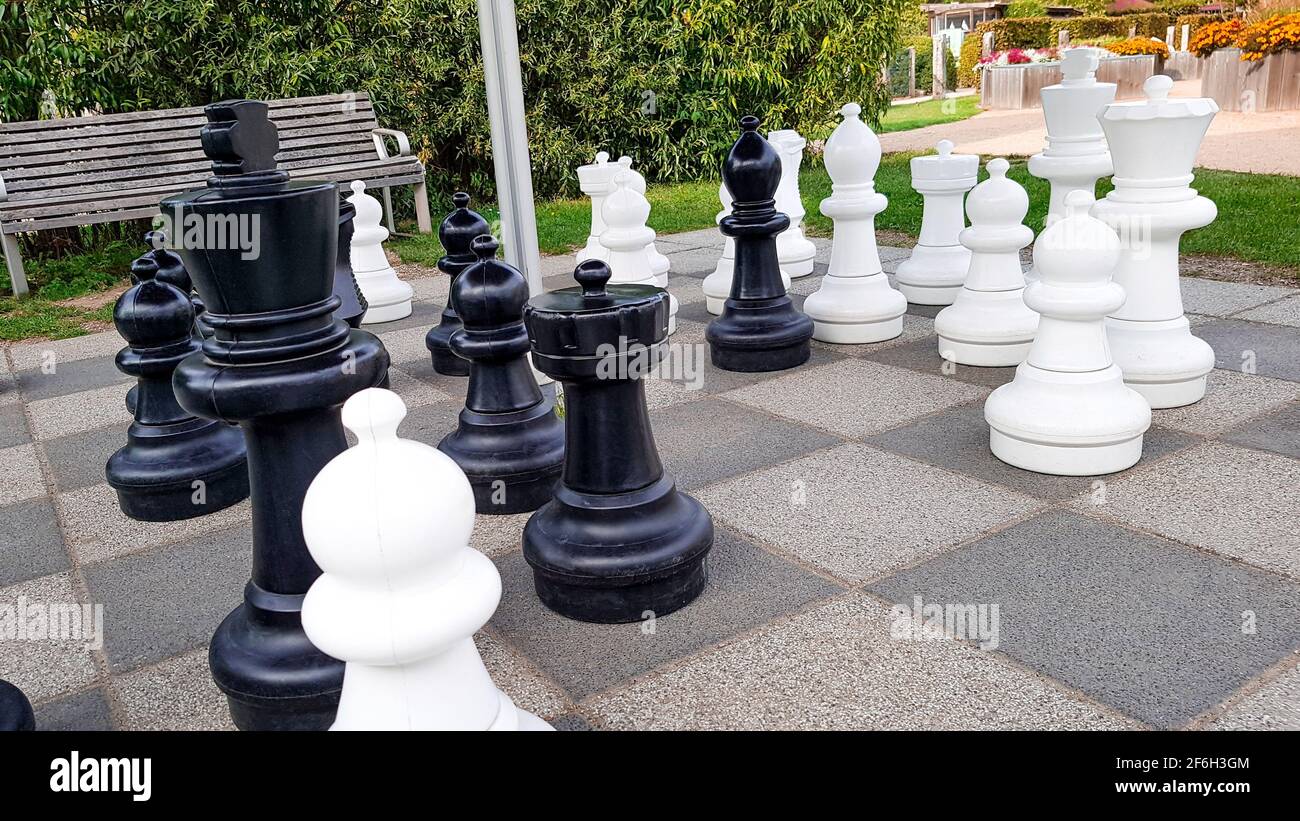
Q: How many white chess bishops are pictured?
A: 1